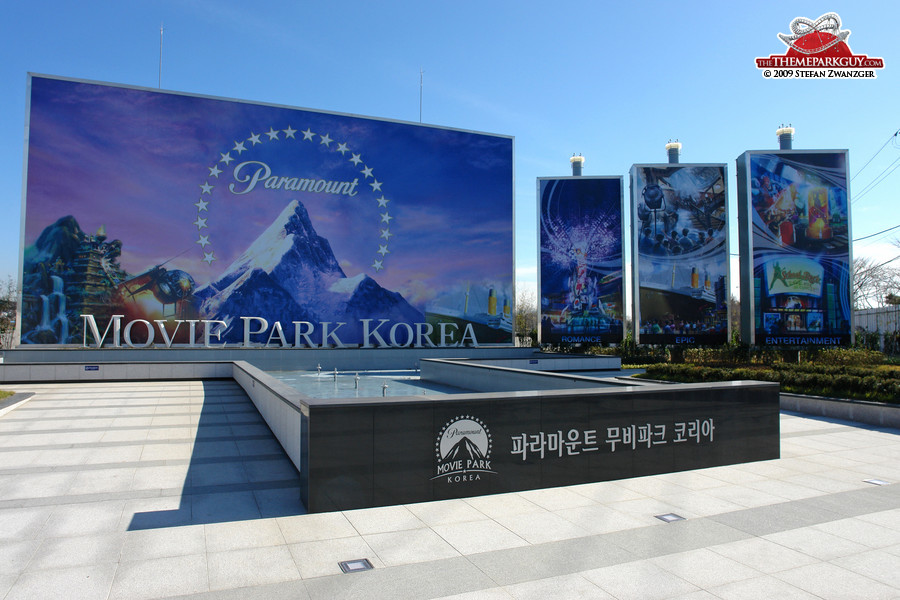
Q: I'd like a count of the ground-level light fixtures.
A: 3